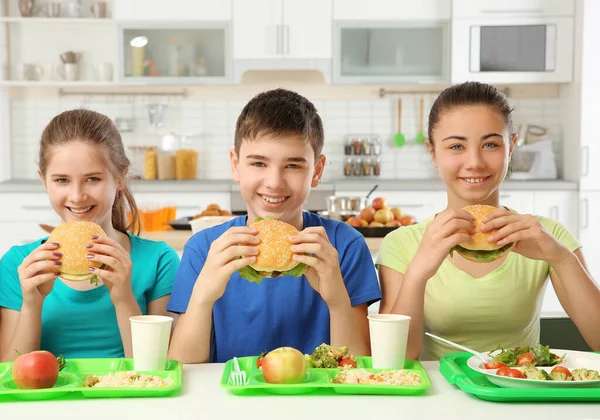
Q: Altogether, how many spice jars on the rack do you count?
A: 8